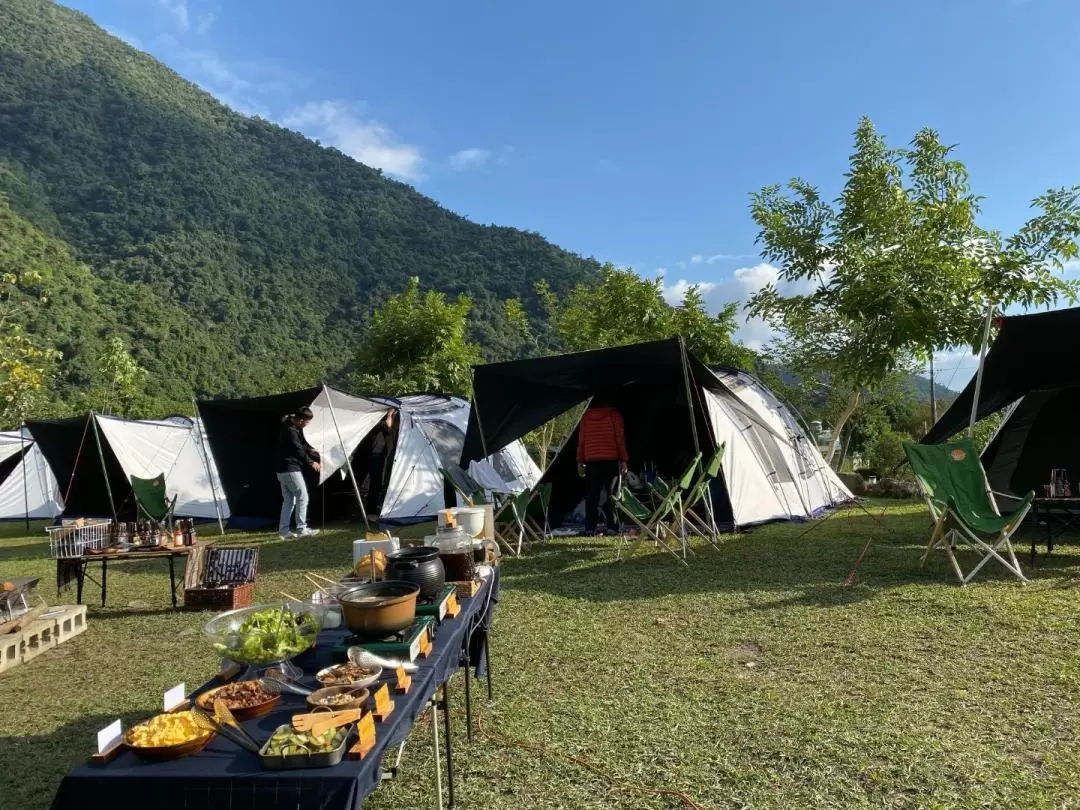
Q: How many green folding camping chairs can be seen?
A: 6